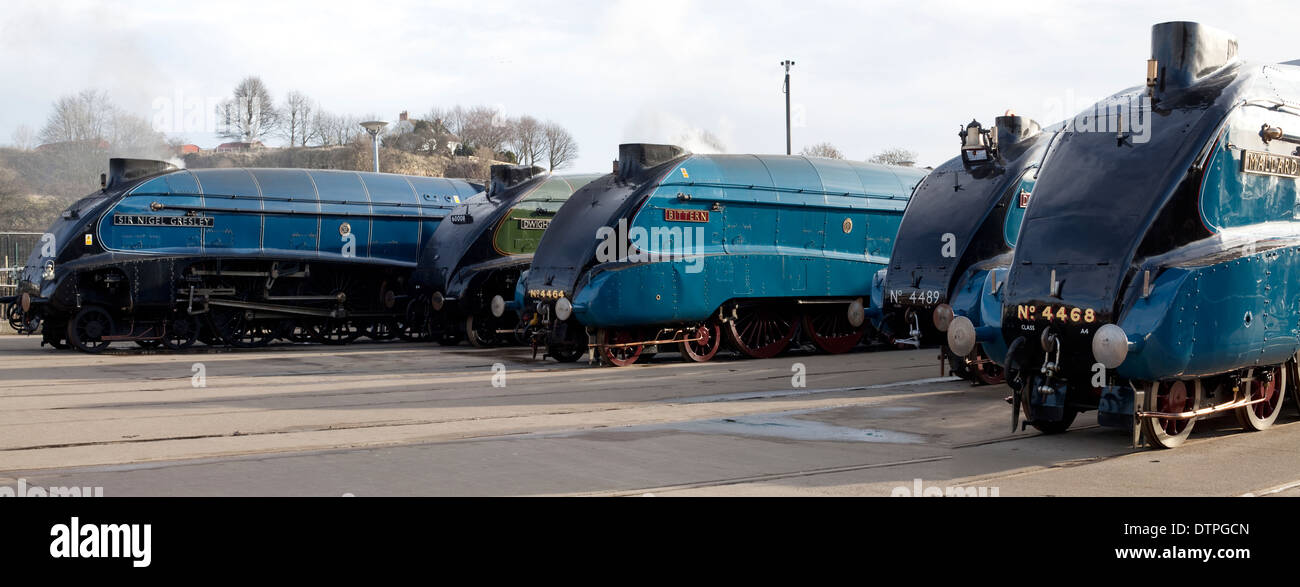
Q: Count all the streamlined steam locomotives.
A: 5